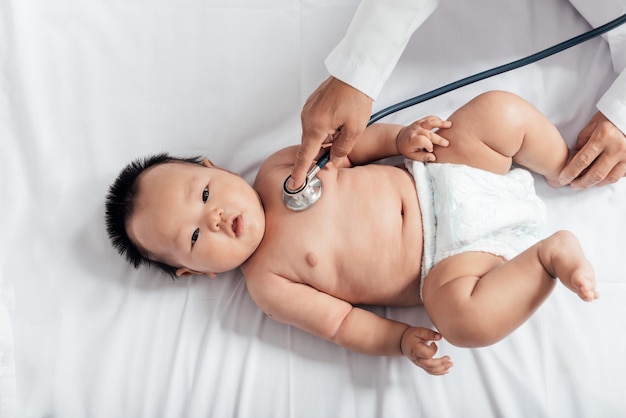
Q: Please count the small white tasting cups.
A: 0